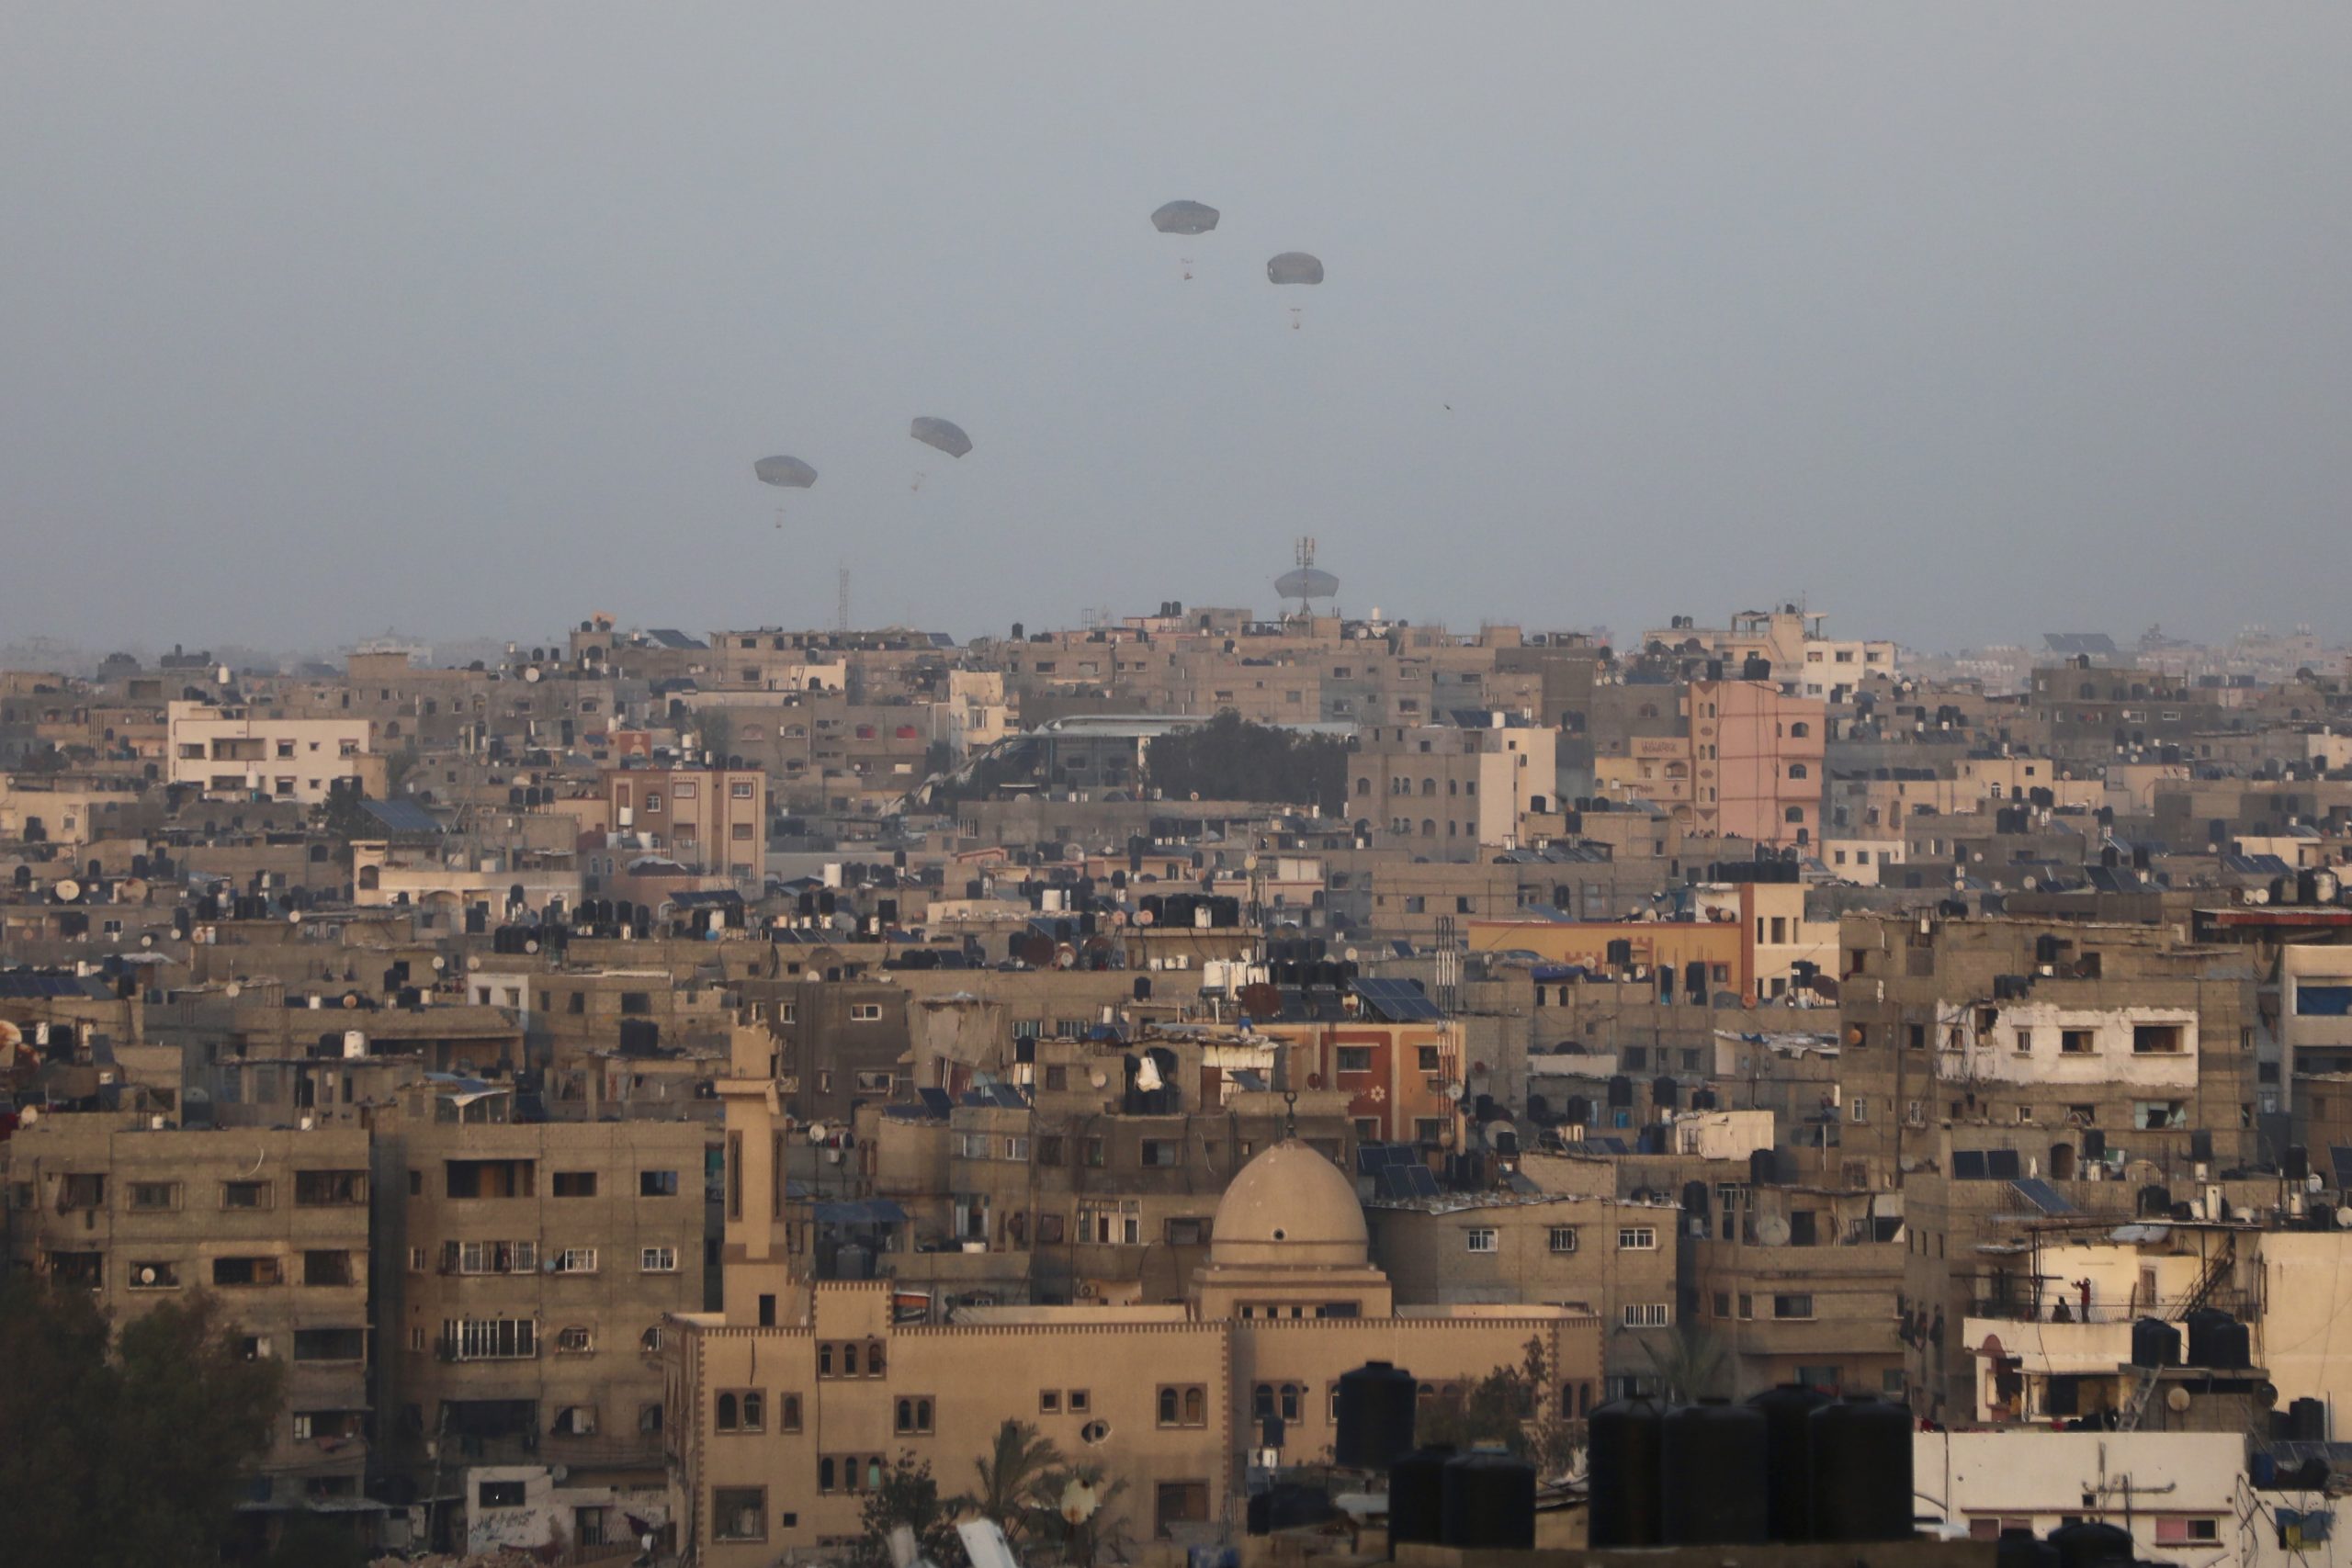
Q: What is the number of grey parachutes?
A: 5